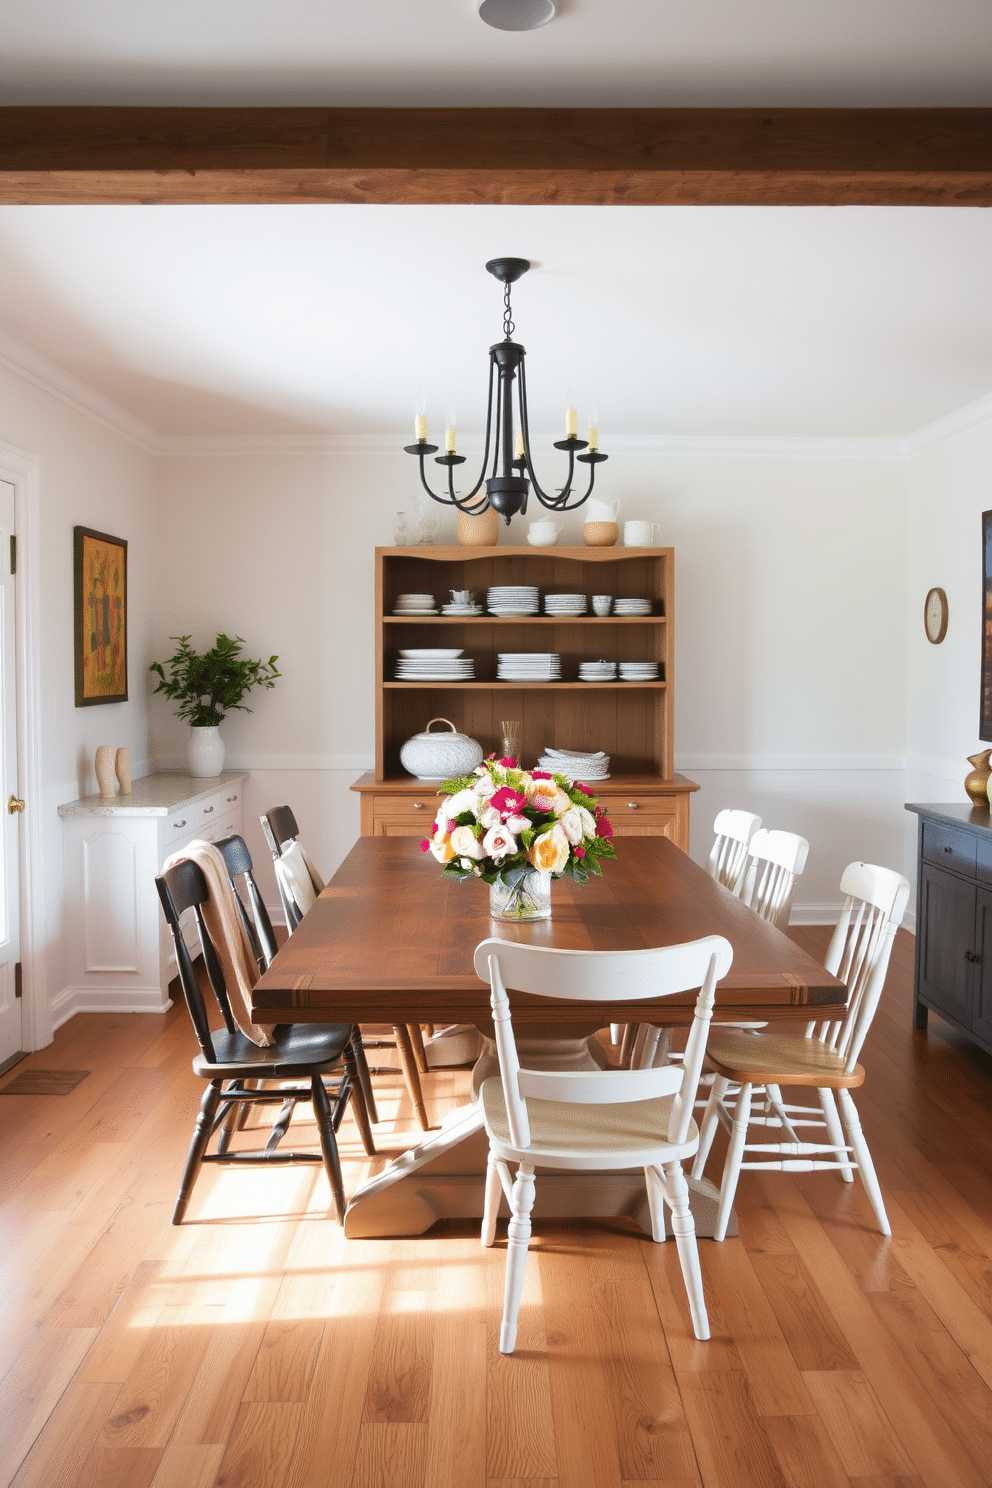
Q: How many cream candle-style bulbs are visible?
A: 5